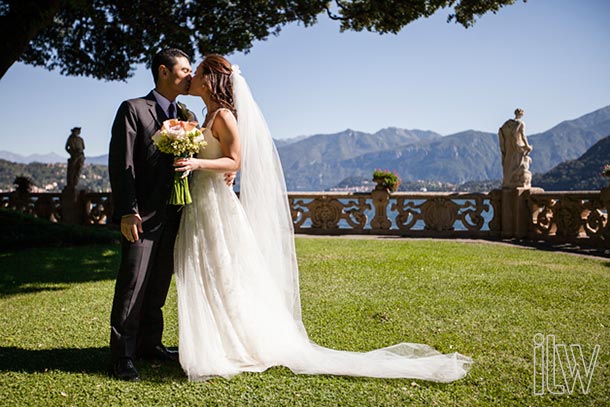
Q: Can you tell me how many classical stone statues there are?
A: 2